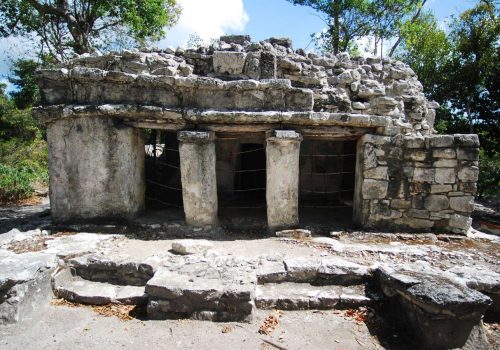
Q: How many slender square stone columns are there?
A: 2